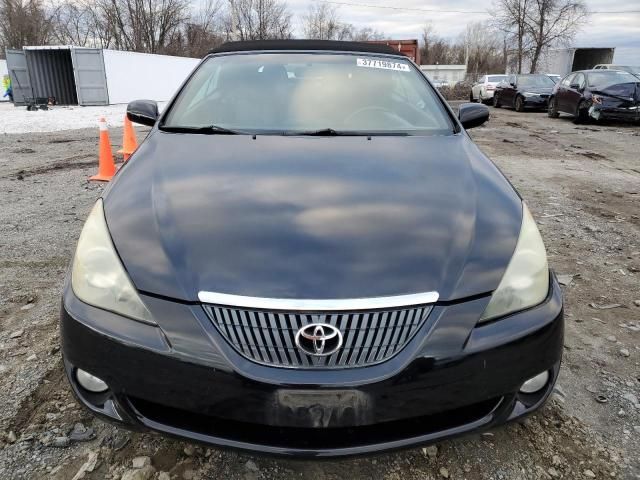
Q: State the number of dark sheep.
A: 0